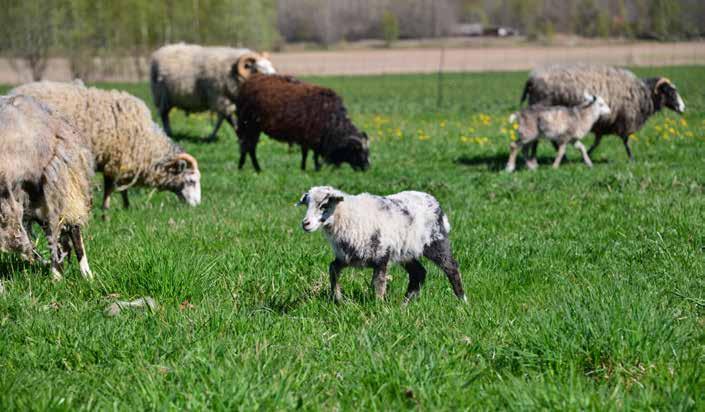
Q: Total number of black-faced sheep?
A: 2